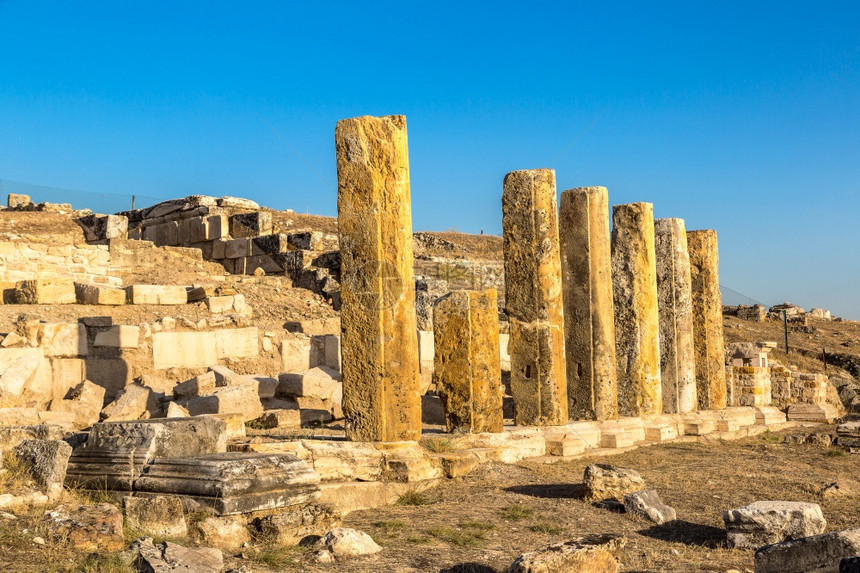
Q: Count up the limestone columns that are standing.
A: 7